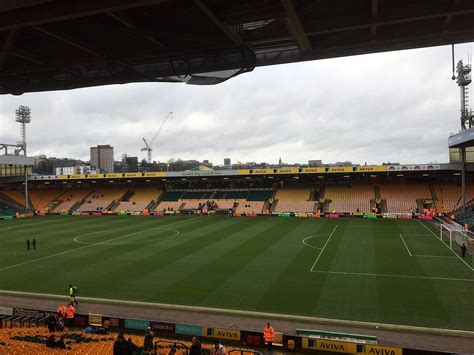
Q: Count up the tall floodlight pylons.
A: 2